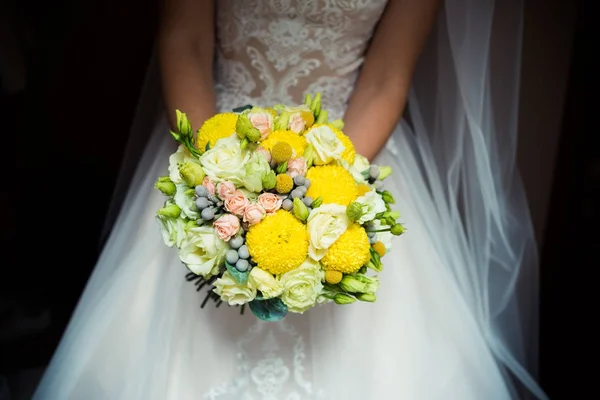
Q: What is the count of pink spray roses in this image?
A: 10